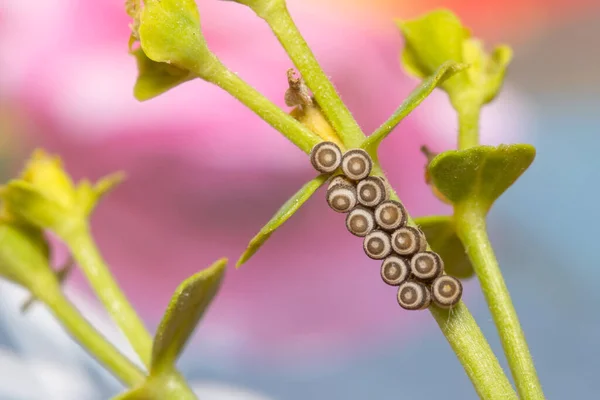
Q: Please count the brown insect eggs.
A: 12